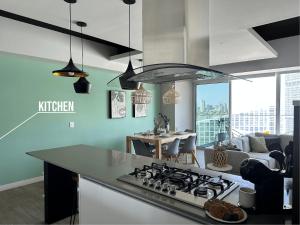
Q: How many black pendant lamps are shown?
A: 3